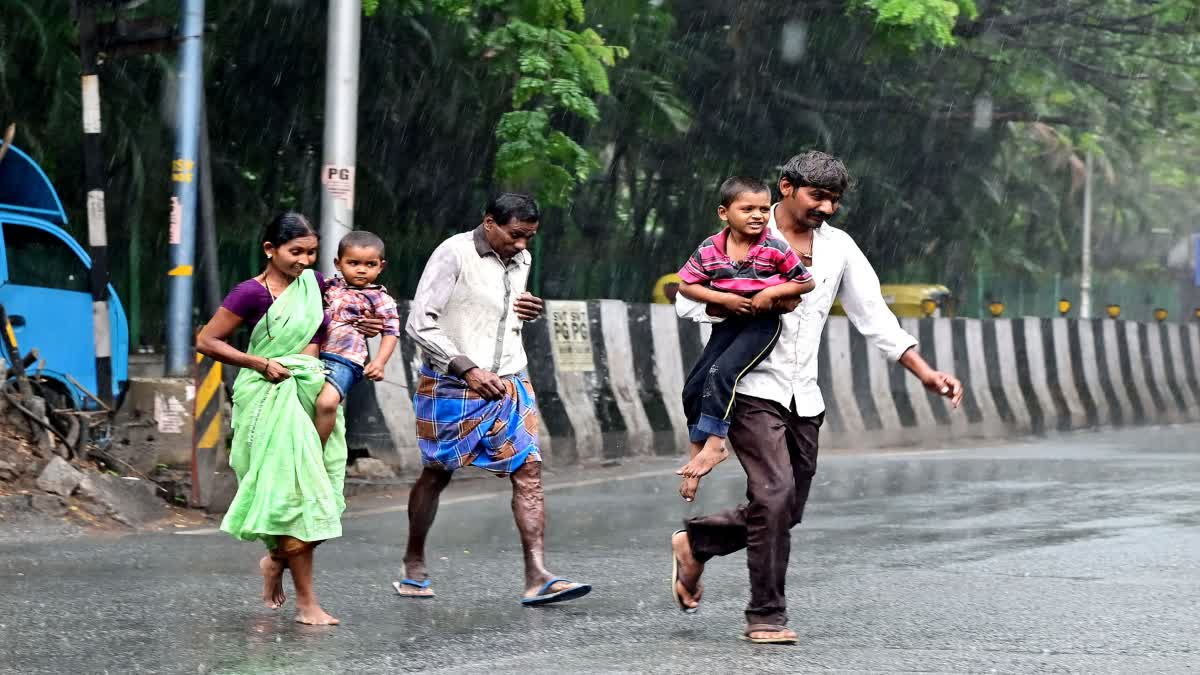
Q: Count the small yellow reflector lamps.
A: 6